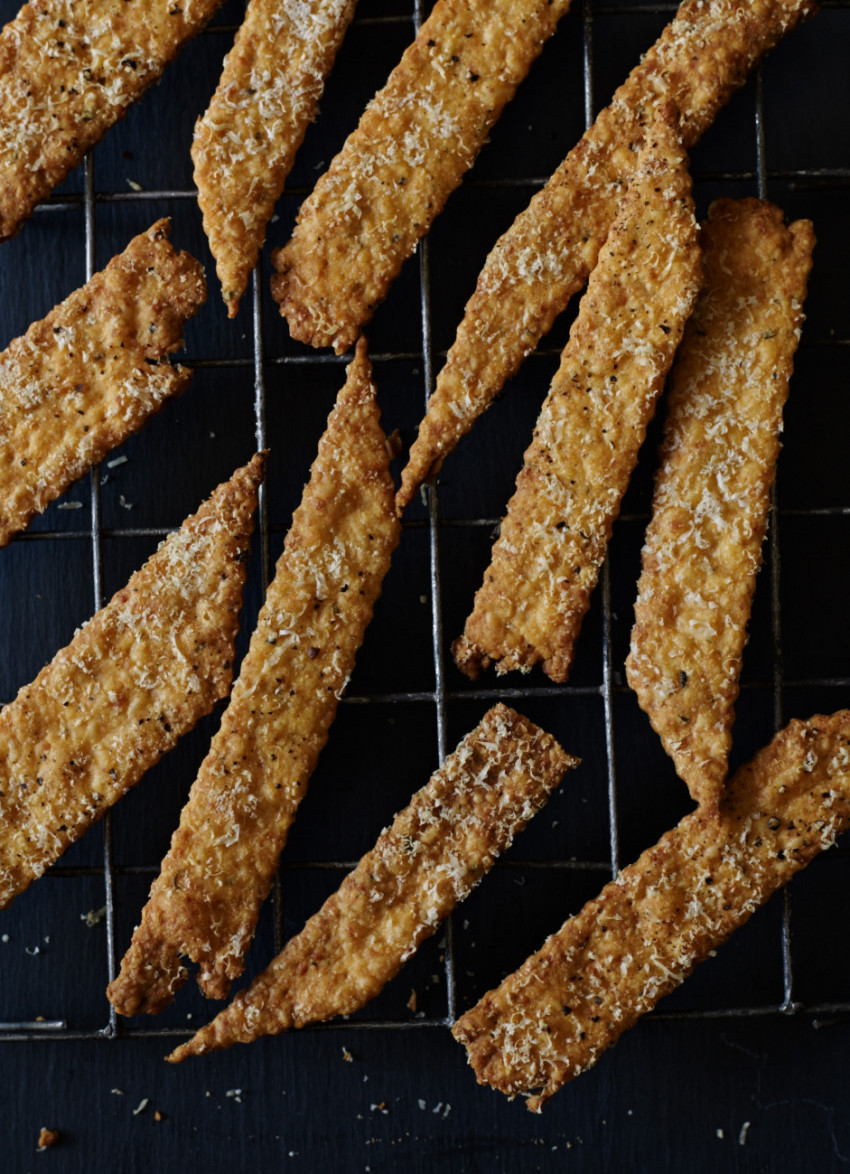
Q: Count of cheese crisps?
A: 11